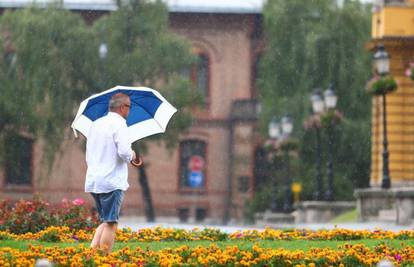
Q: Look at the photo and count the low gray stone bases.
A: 3